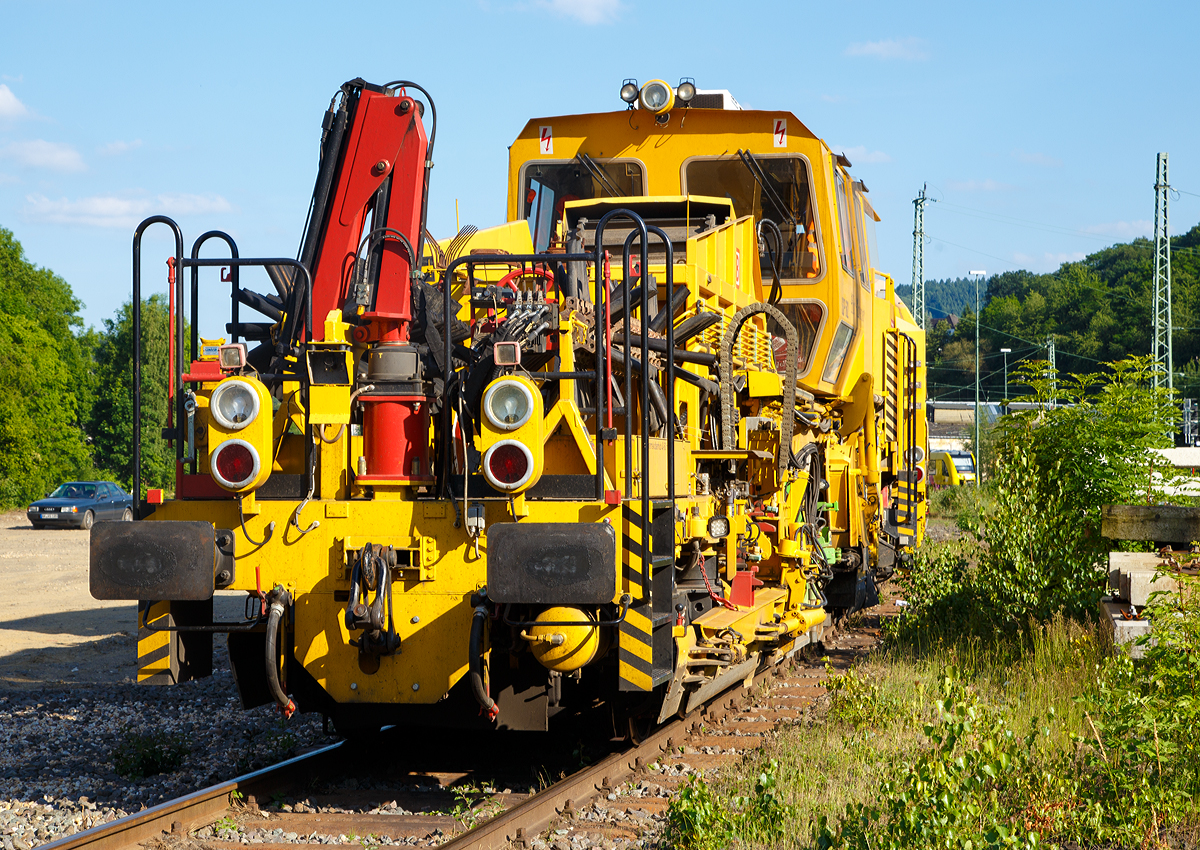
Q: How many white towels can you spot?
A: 0